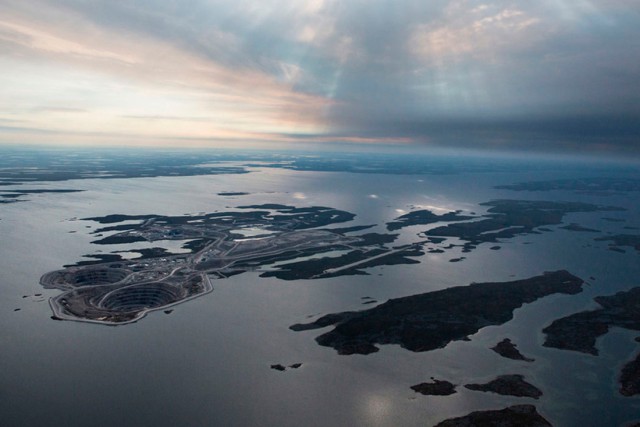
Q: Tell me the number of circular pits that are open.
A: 2